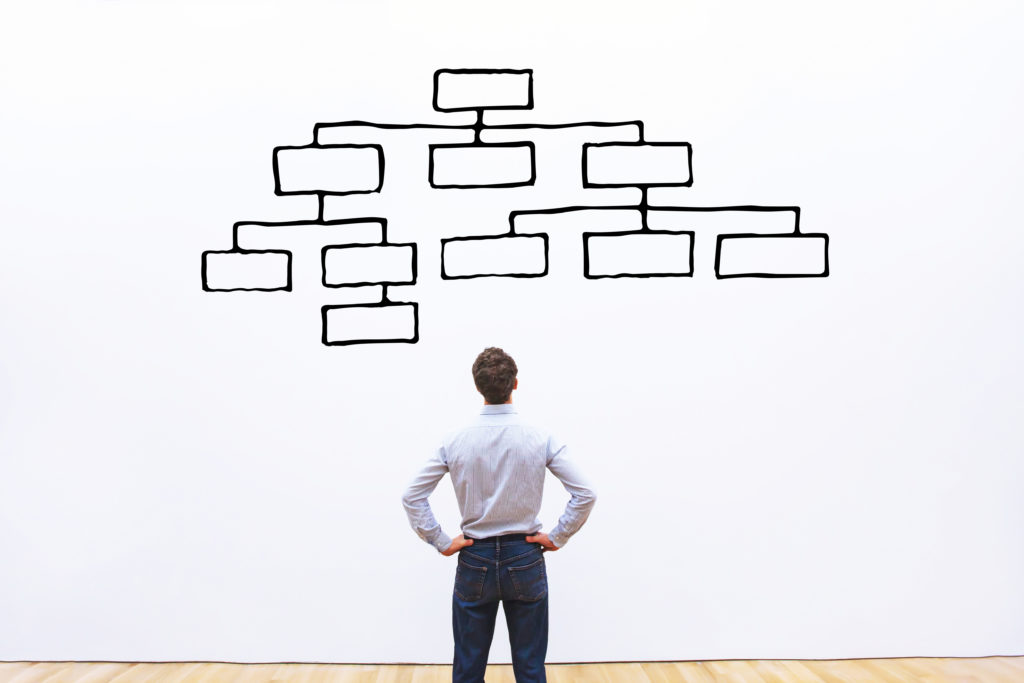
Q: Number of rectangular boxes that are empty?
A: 10